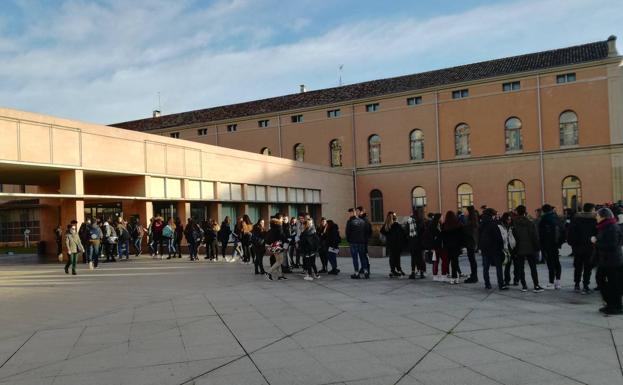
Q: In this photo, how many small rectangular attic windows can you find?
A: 11